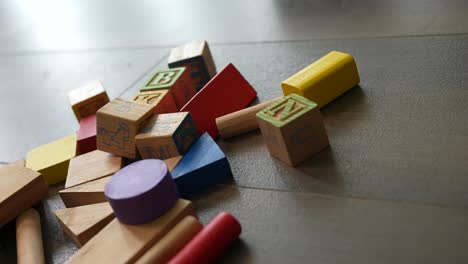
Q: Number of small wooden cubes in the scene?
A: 7